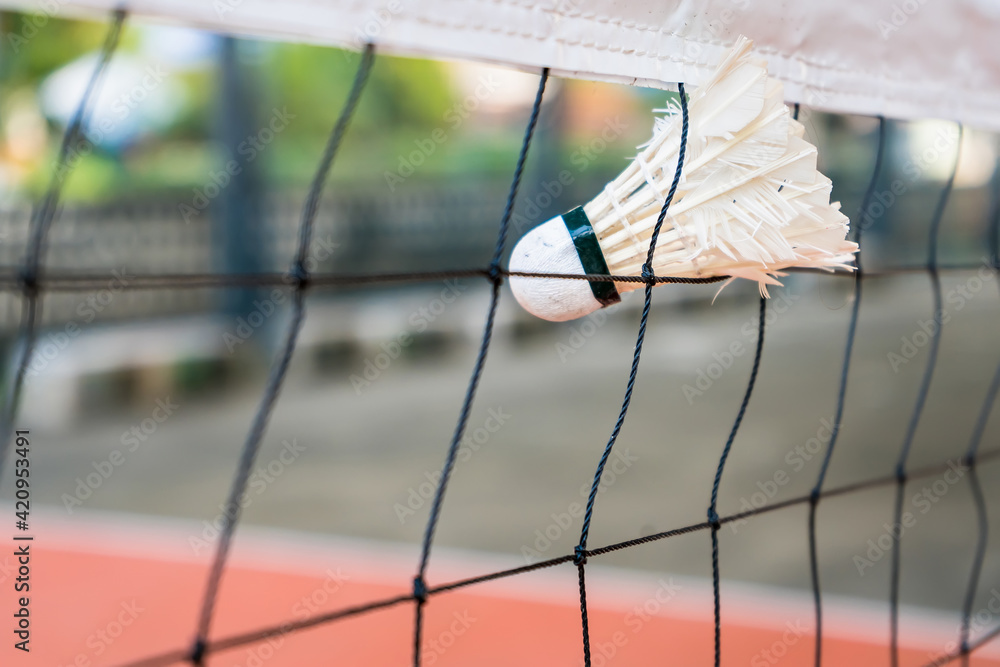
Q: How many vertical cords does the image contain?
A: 8